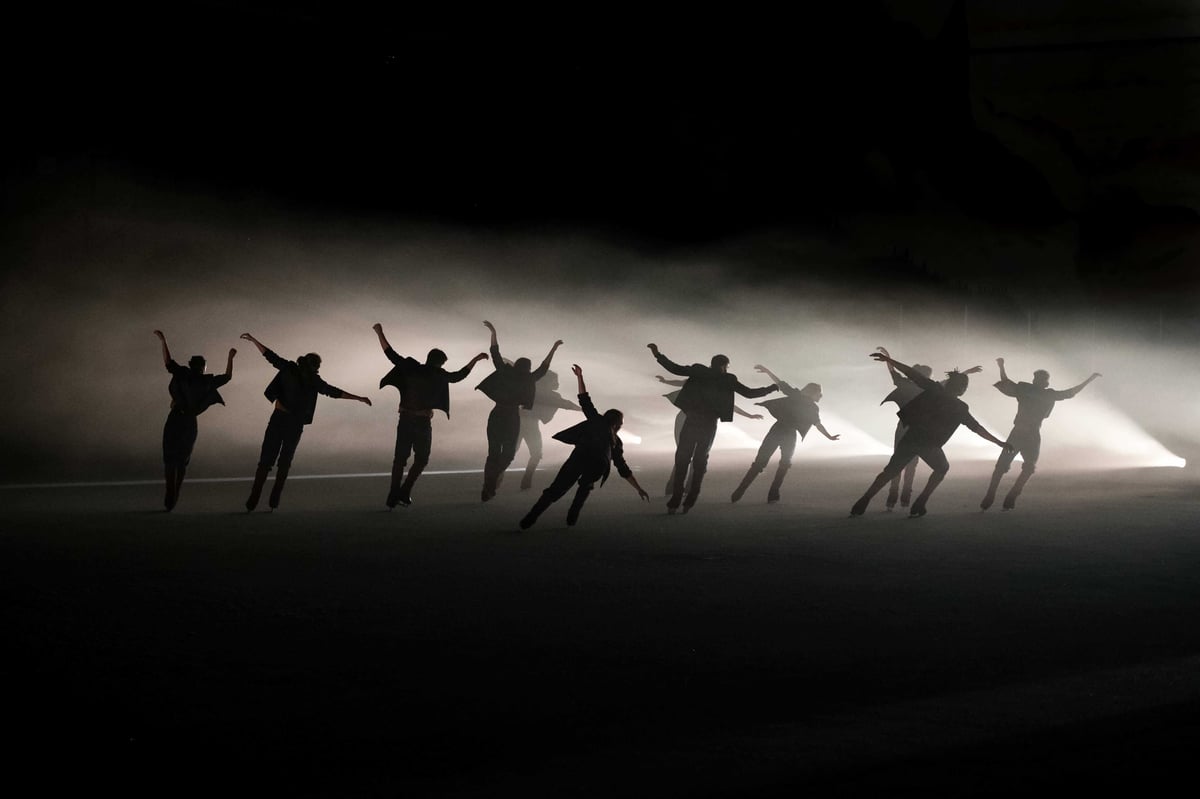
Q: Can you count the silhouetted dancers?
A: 12